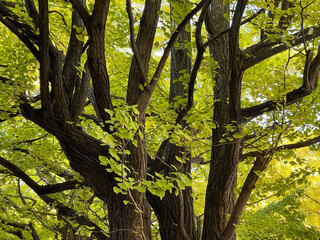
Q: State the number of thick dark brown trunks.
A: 3